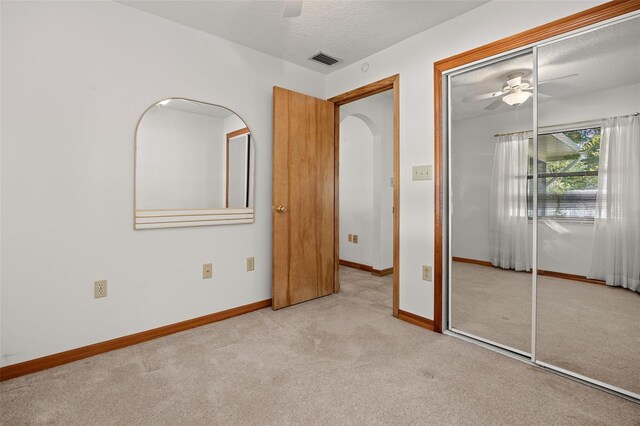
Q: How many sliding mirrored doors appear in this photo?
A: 2